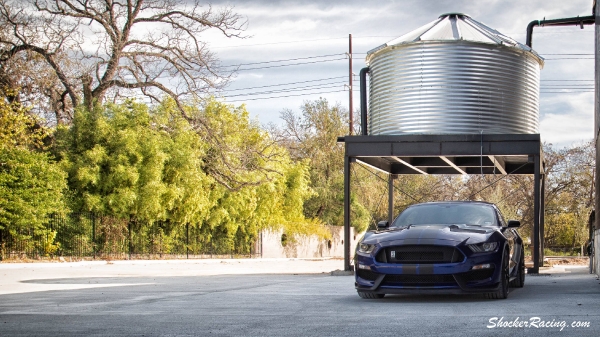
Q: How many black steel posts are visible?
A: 4